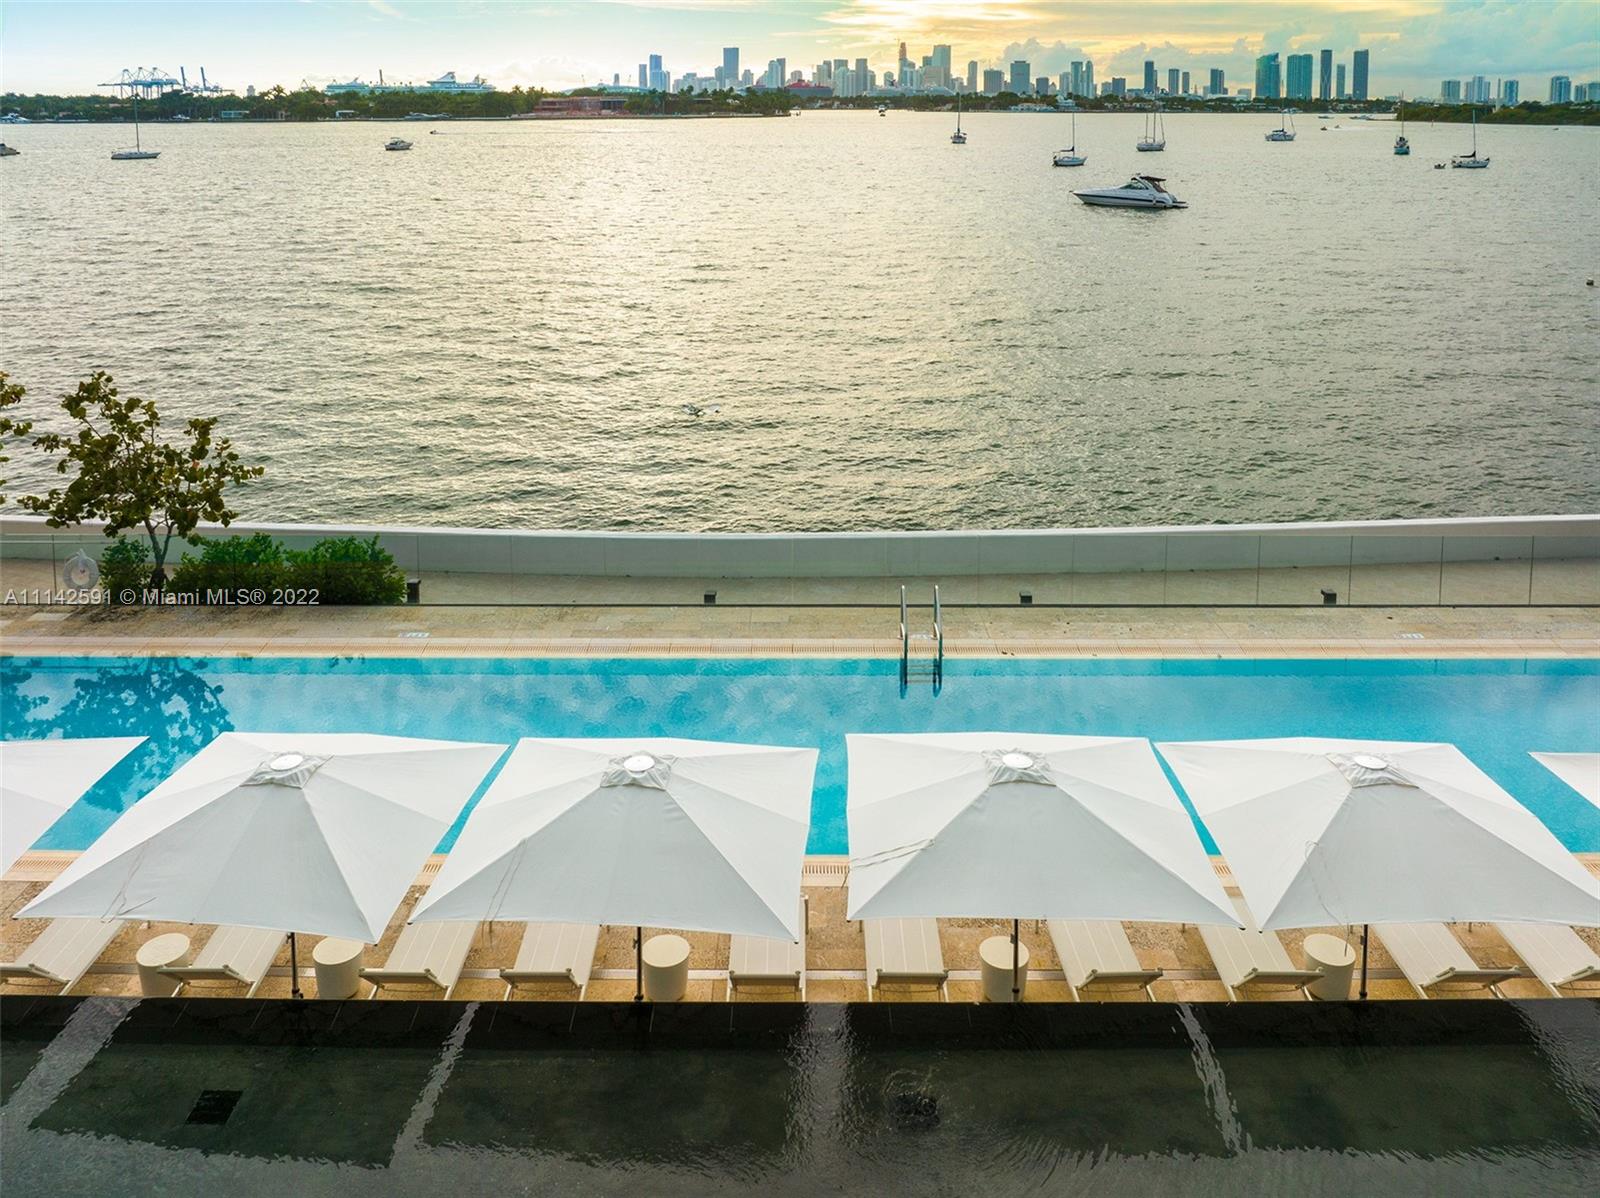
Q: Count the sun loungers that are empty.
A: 10